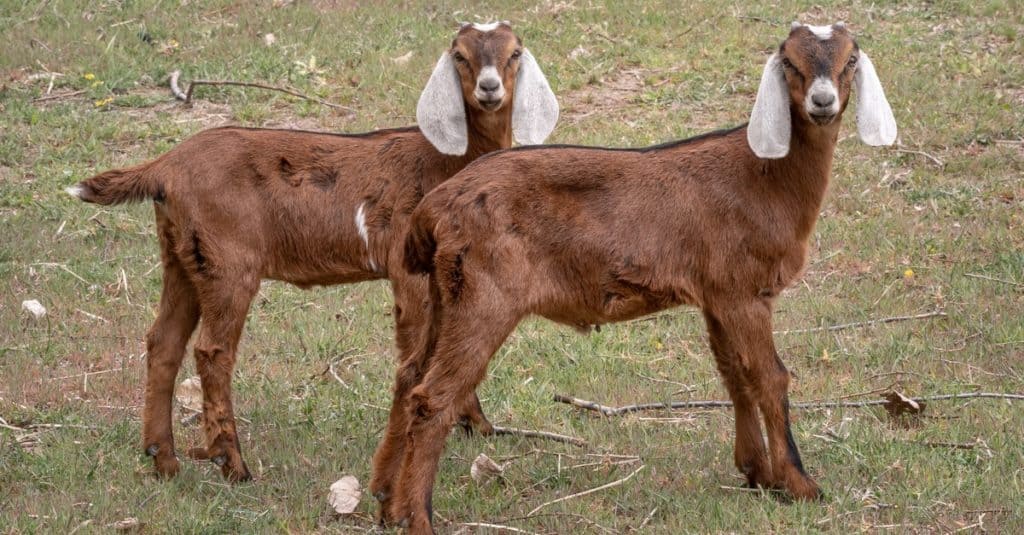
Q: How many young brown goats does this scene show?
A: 2